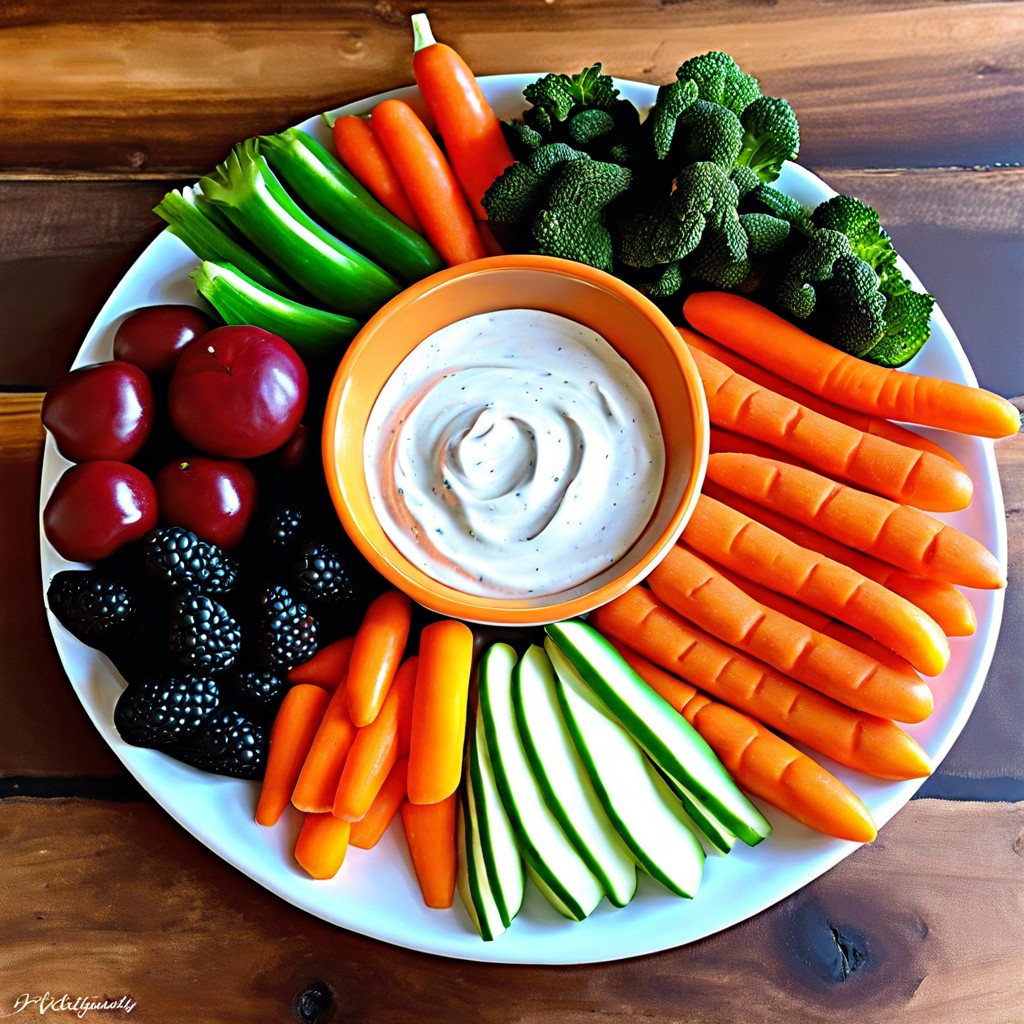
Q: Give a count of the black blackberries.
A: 9